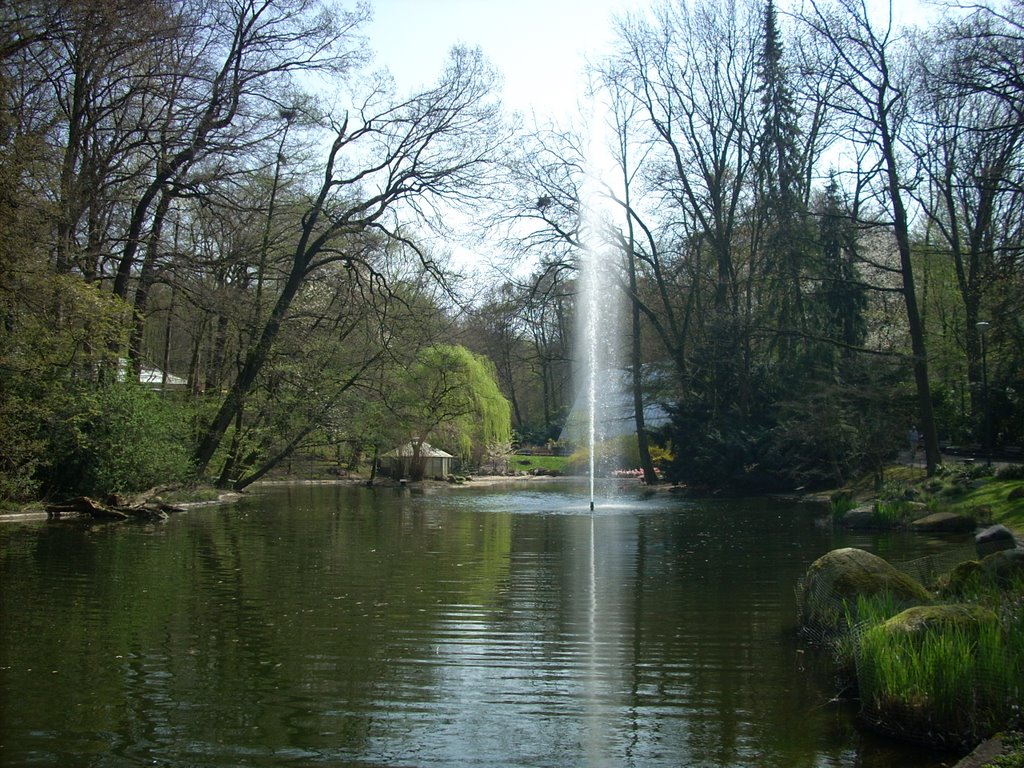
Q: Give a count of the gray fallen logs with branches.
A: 1